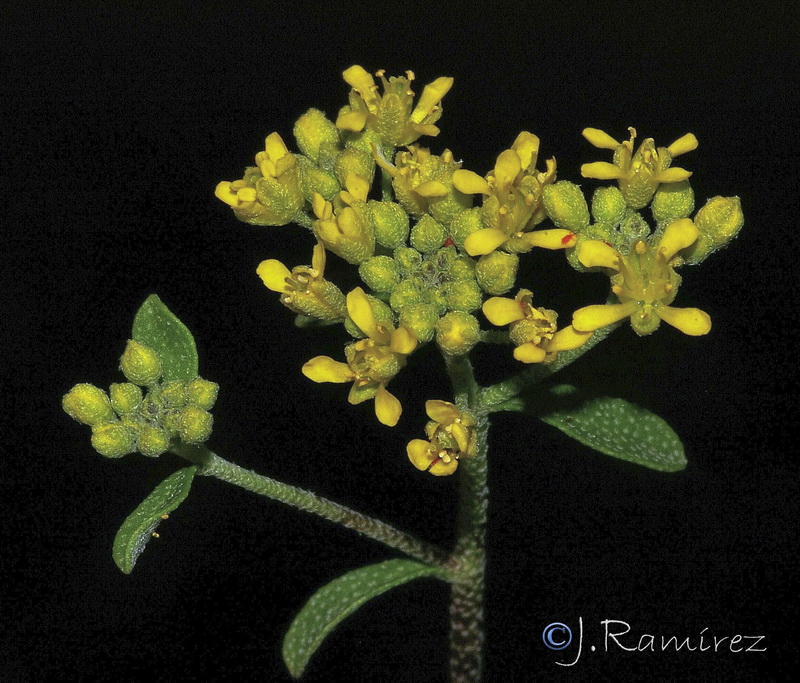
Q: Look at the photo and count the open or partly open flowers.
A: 11